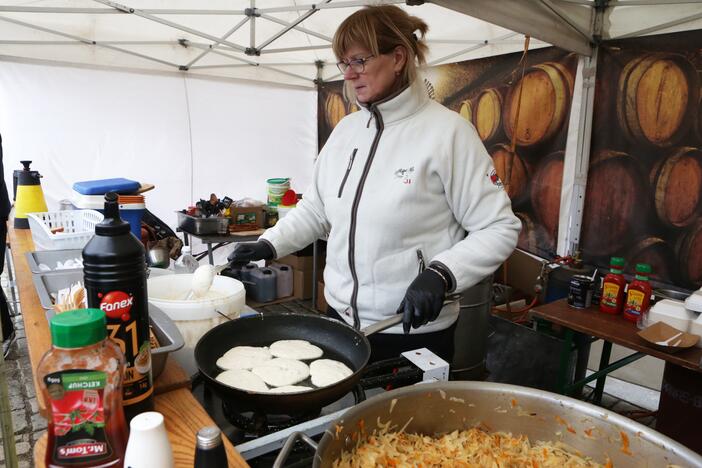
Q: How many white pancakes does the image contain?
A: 6